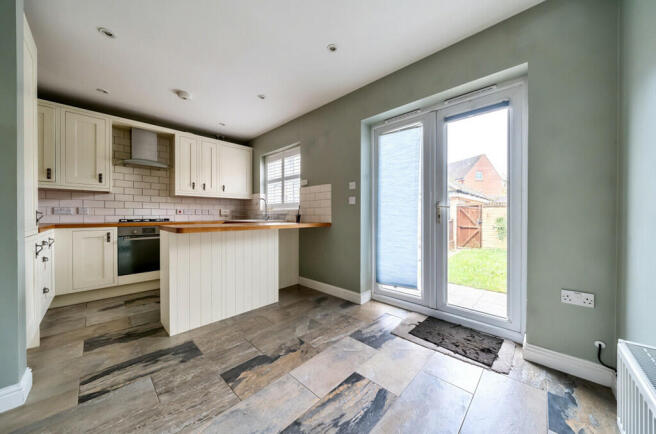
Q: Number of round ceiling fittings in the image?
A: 6